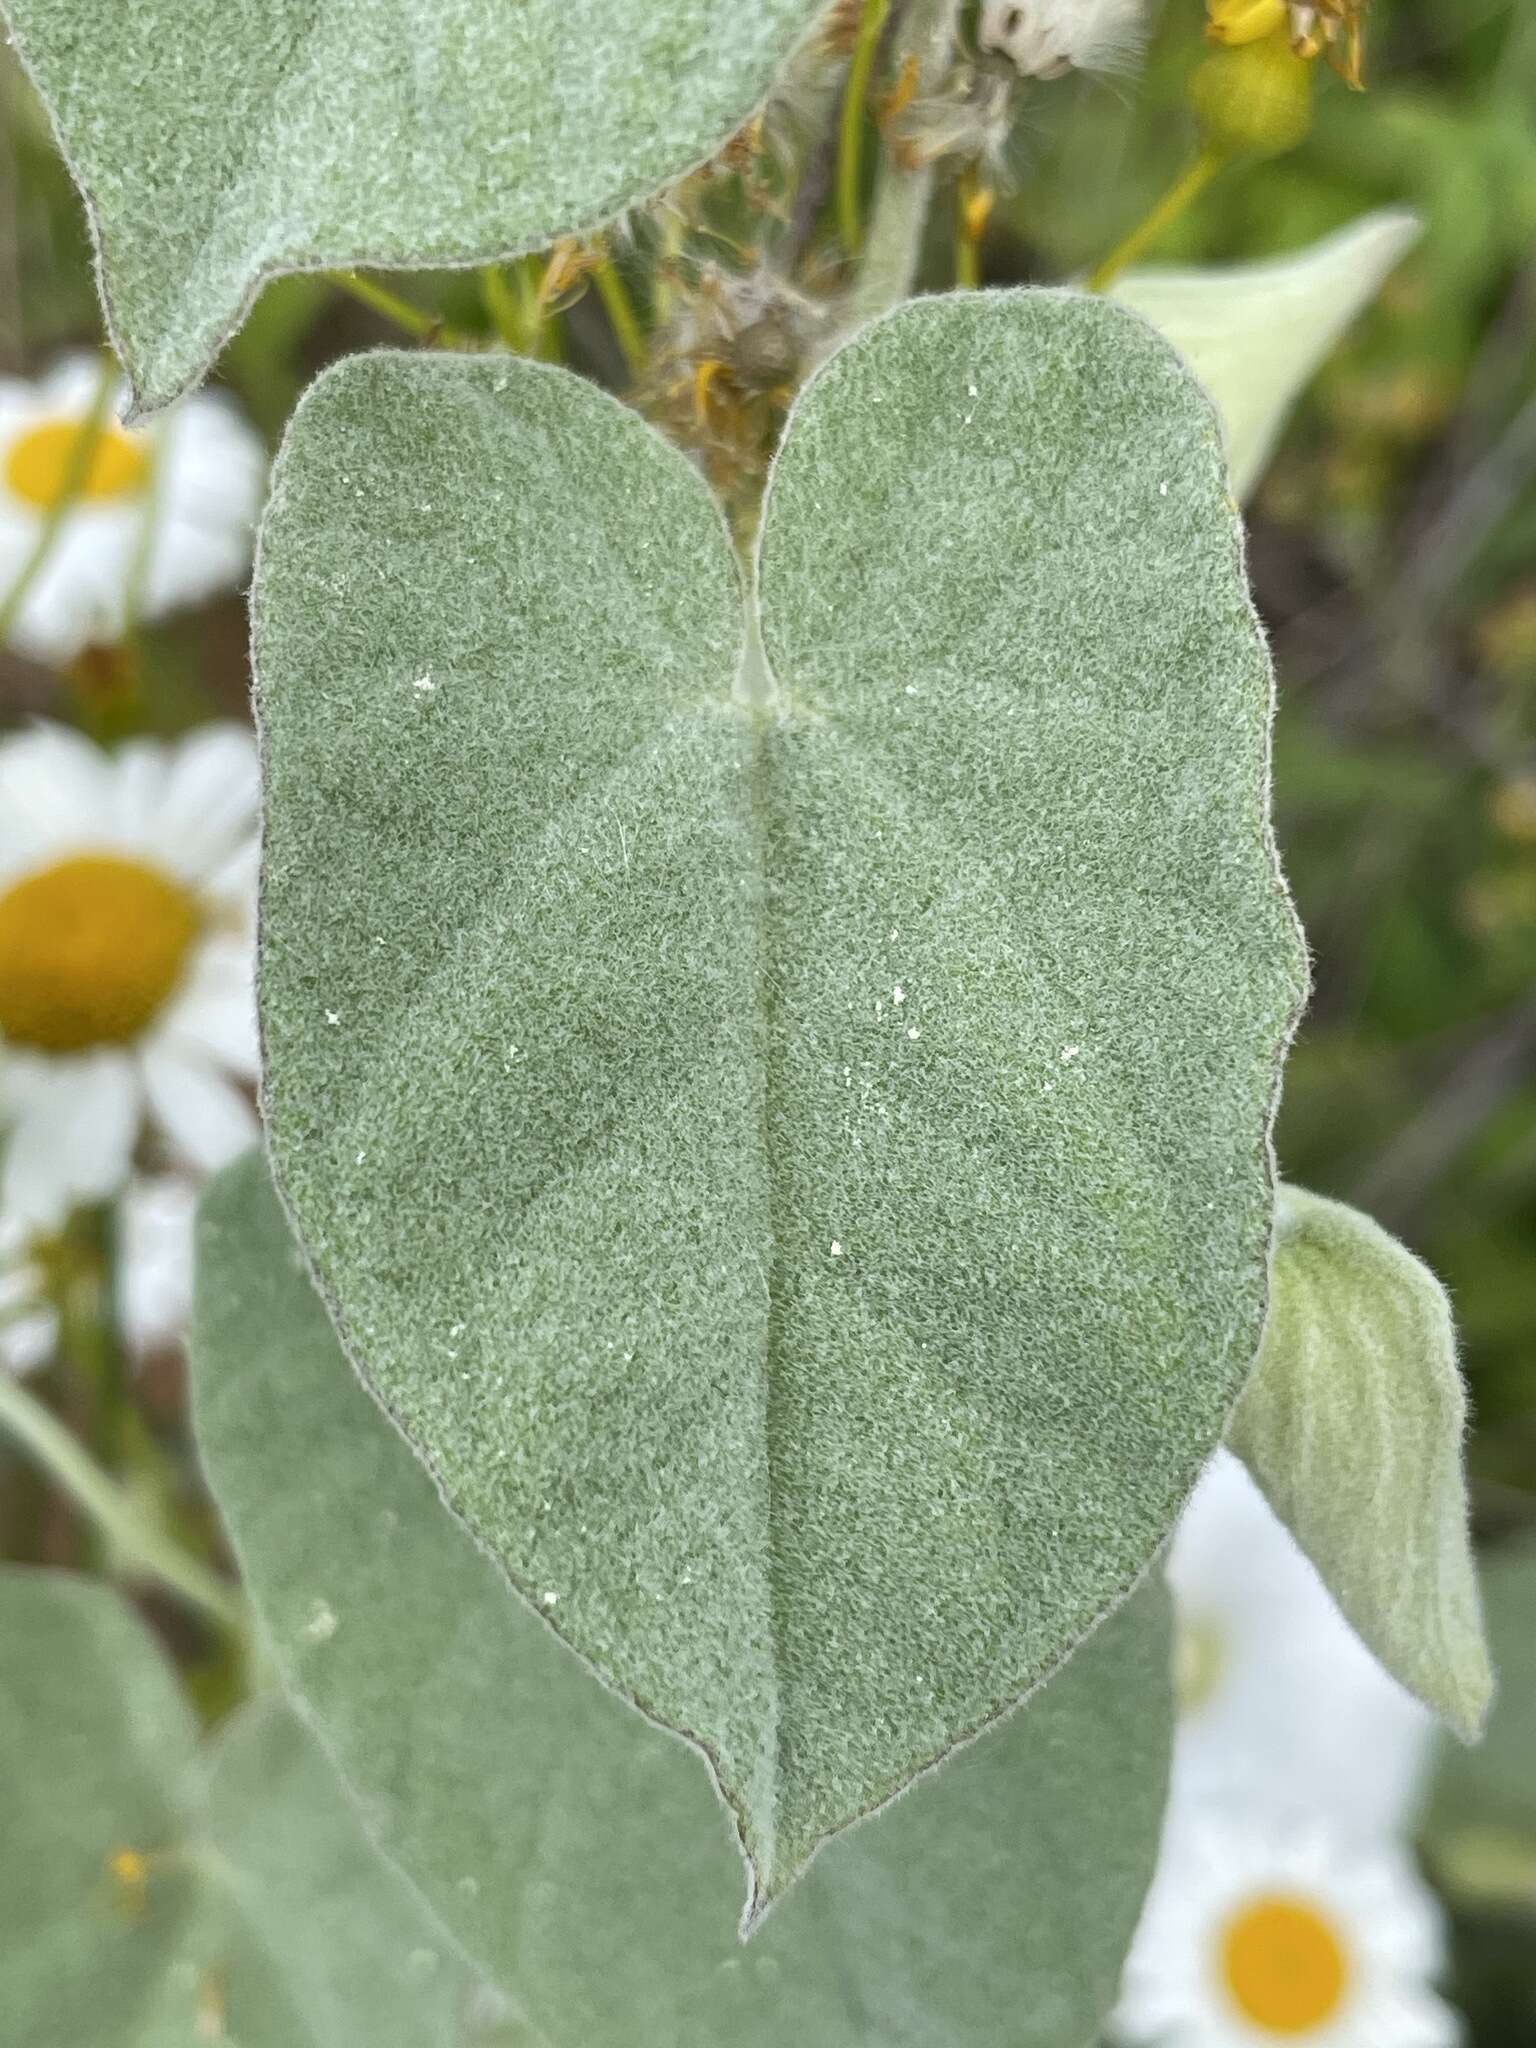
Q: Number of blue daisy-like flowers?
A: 0